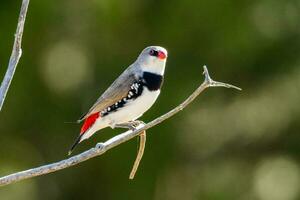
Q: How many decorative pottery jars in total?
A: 0